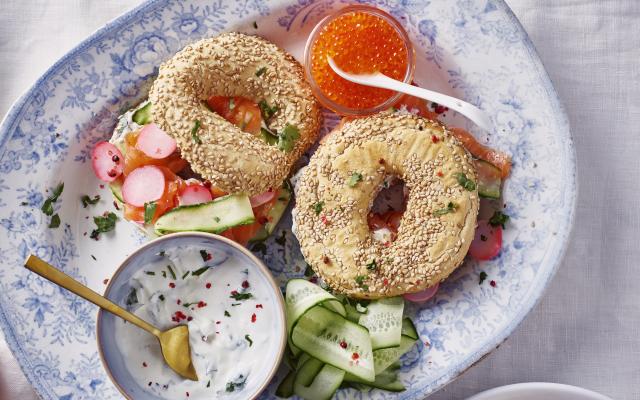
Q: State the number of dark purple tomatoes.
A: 0